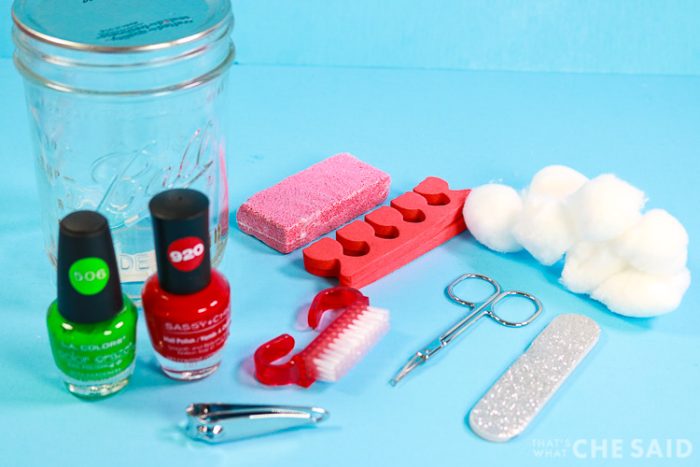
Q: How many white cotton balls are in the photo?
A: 7